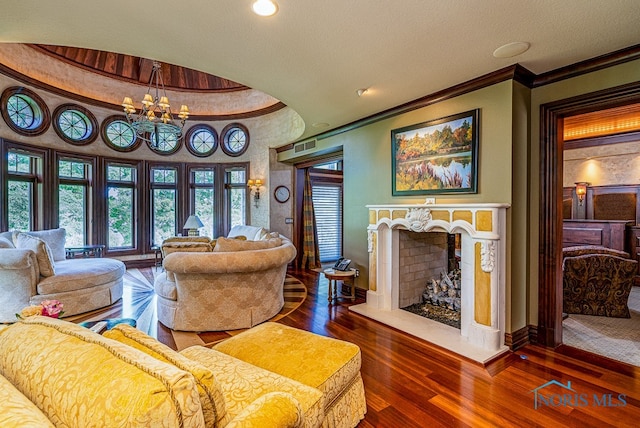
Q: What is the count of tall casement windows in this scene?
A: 6